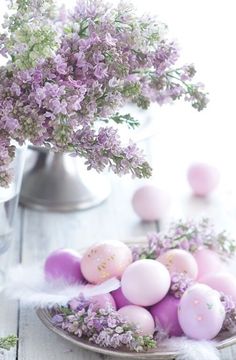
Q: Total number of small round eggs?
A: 13